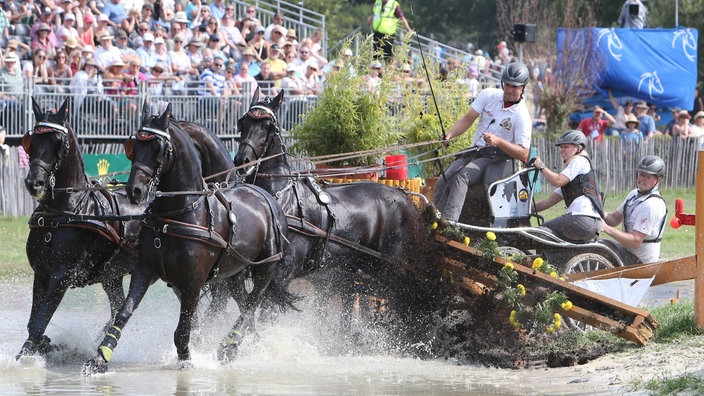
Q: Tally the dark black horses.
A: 4